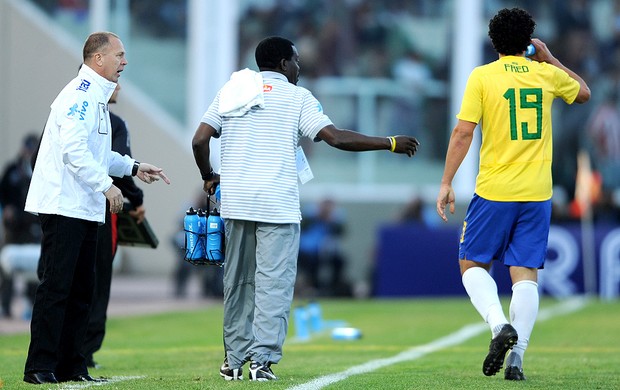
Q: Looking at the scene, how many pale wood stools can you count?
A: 0